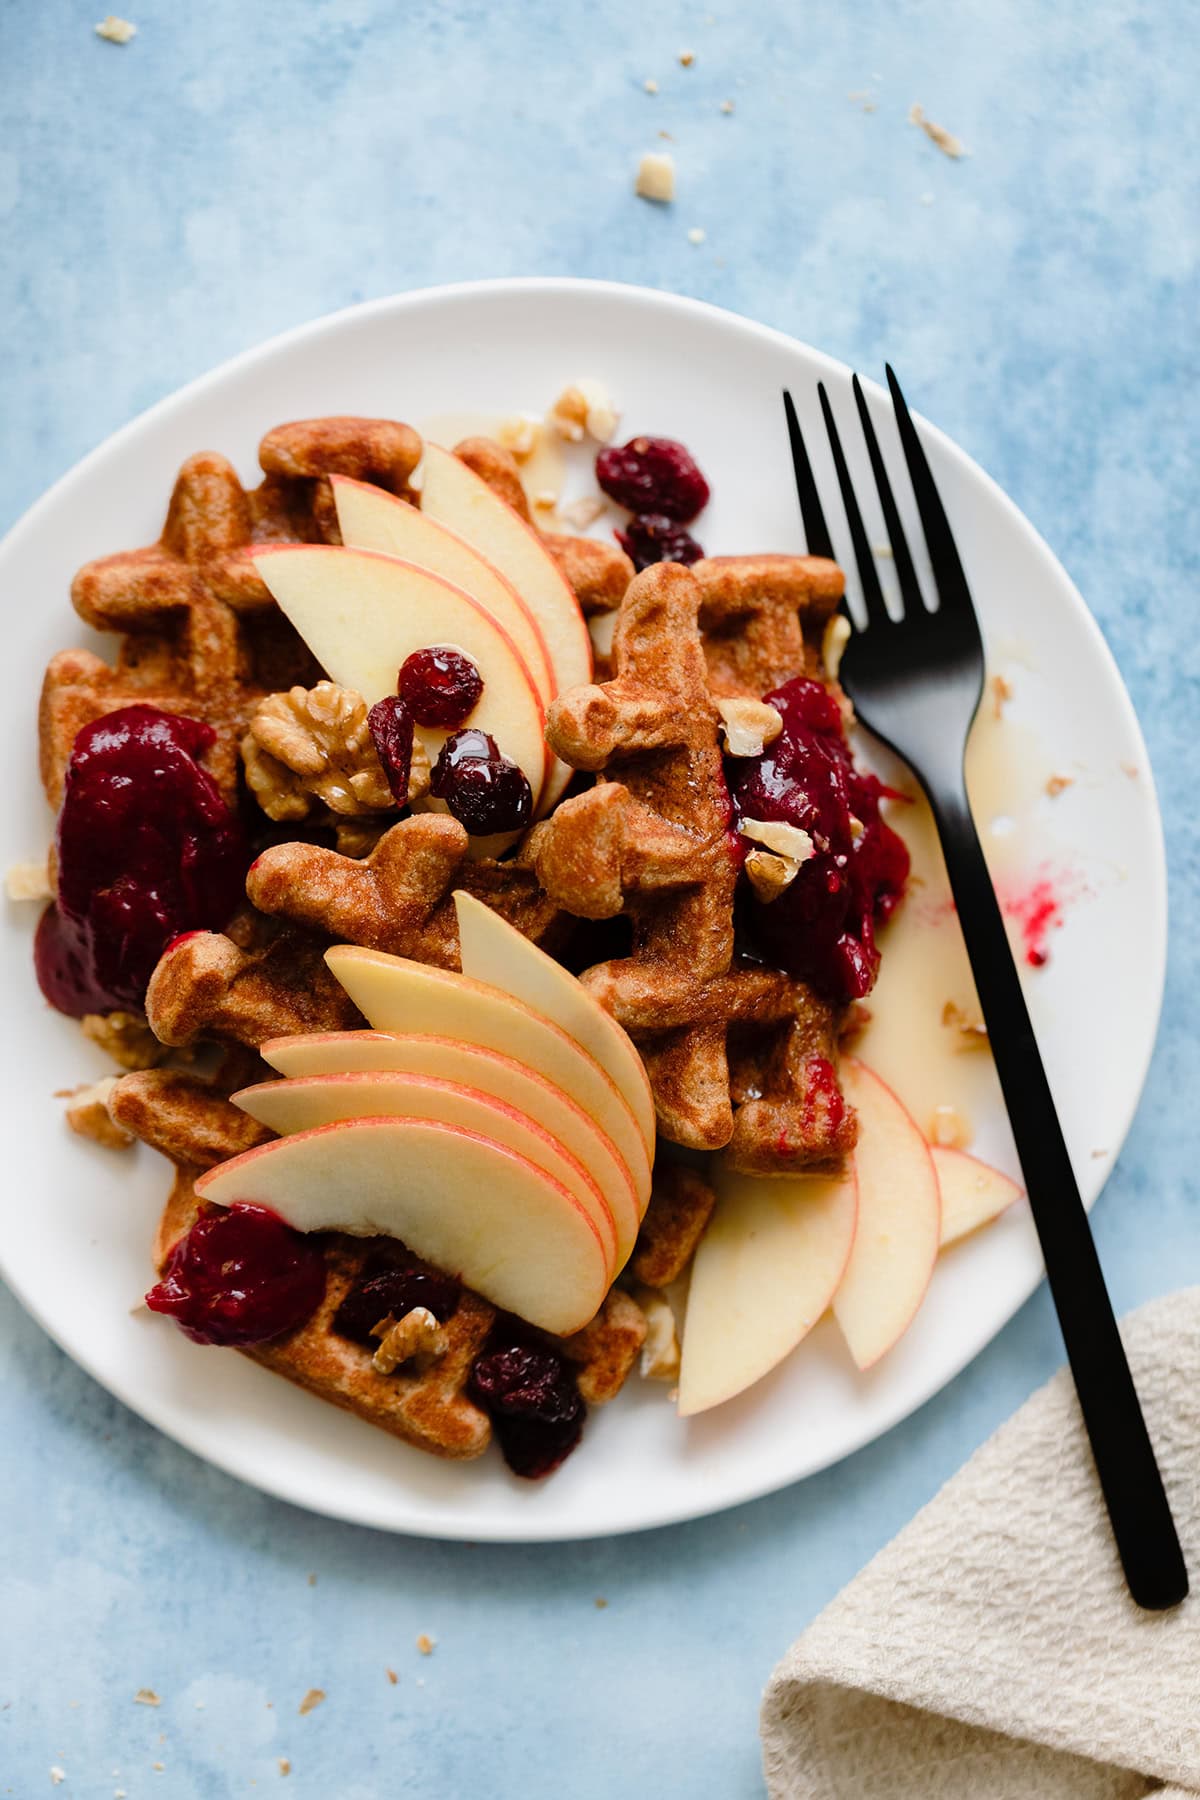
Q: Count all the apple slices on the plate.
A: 11